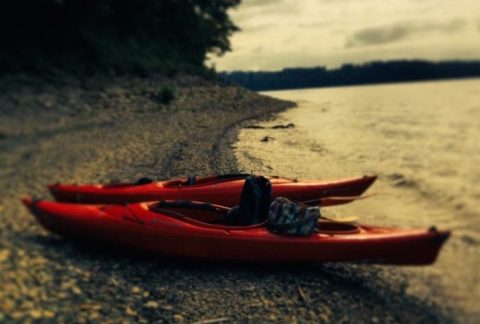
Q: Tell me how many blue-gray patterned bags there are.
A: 1